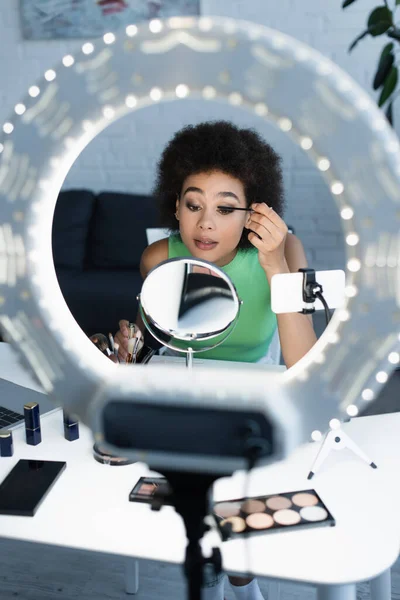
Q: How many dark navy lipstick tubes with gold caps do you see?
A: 3